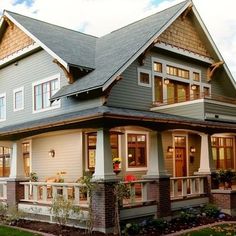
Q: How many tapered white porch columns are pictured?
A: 4